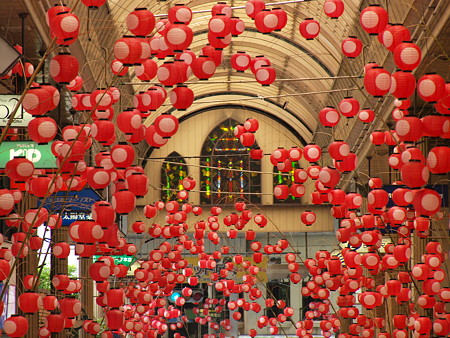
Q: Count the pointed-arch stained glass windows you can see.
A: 3